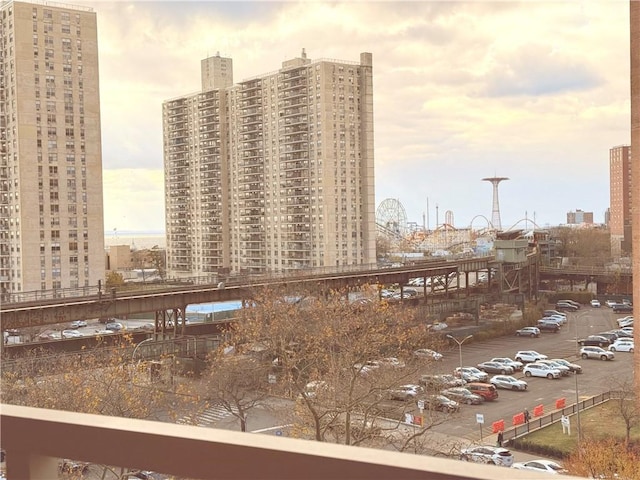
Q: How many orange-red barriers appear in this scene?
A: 4